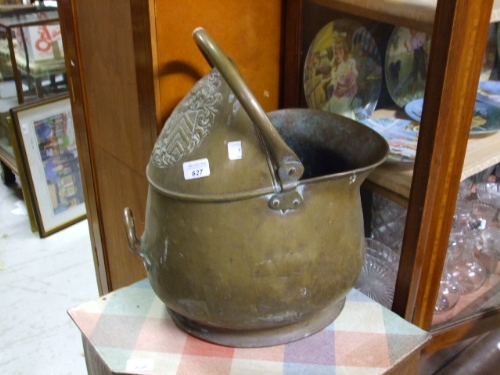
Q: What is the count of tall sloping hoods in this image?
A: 1